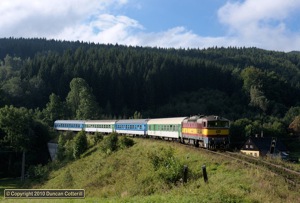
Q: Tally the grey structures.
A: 1